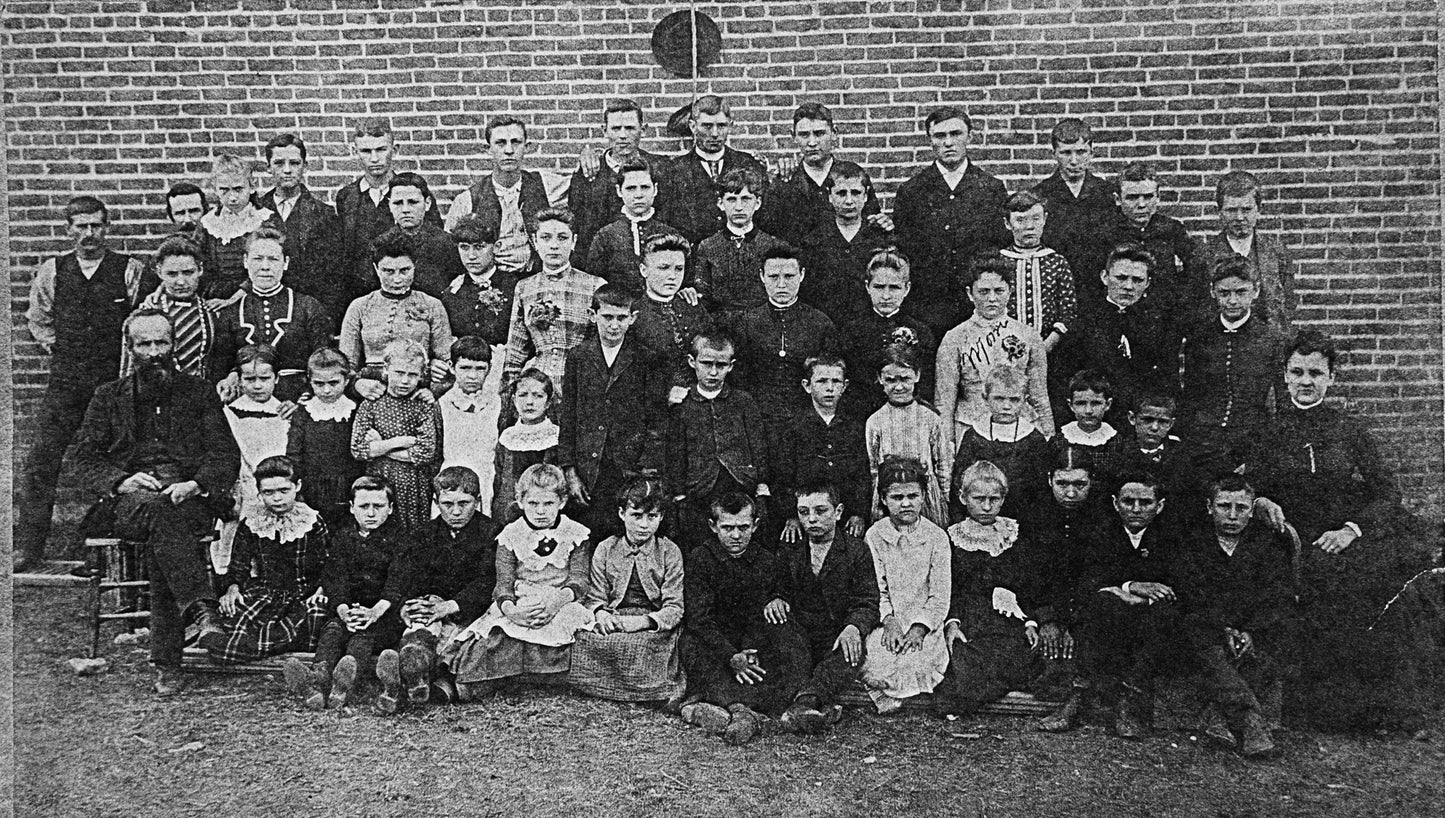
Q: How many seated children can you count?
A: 12